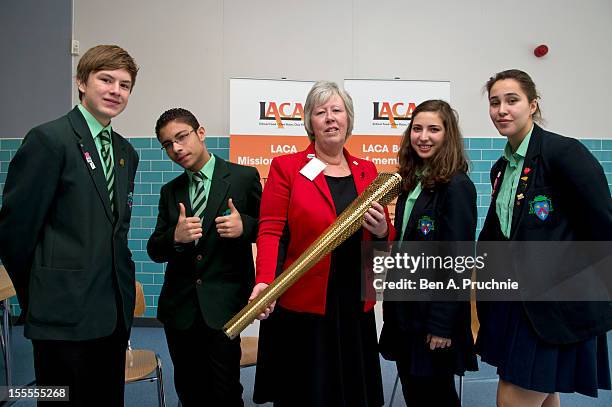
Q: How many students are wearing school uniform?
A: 4